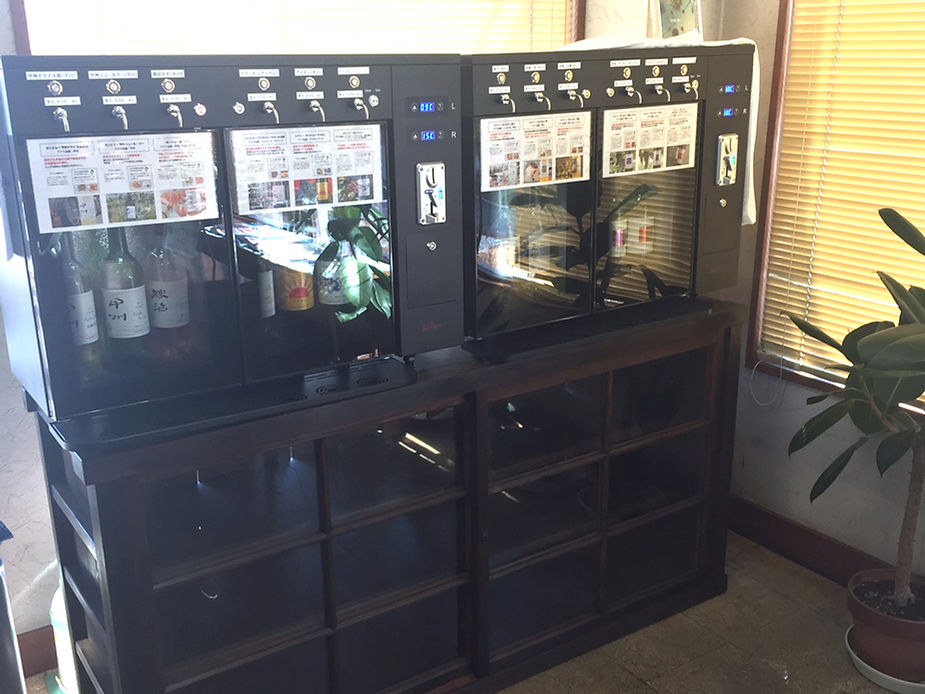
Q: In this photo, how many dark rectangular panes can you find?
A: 12